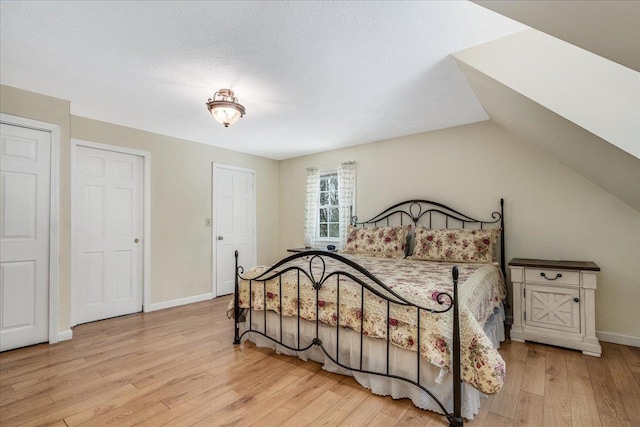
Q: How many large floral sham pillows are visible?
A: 2